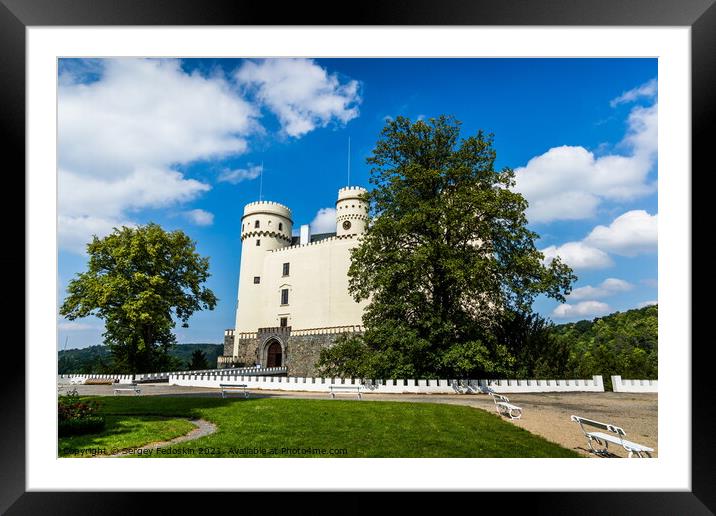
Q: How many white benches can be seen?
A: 5